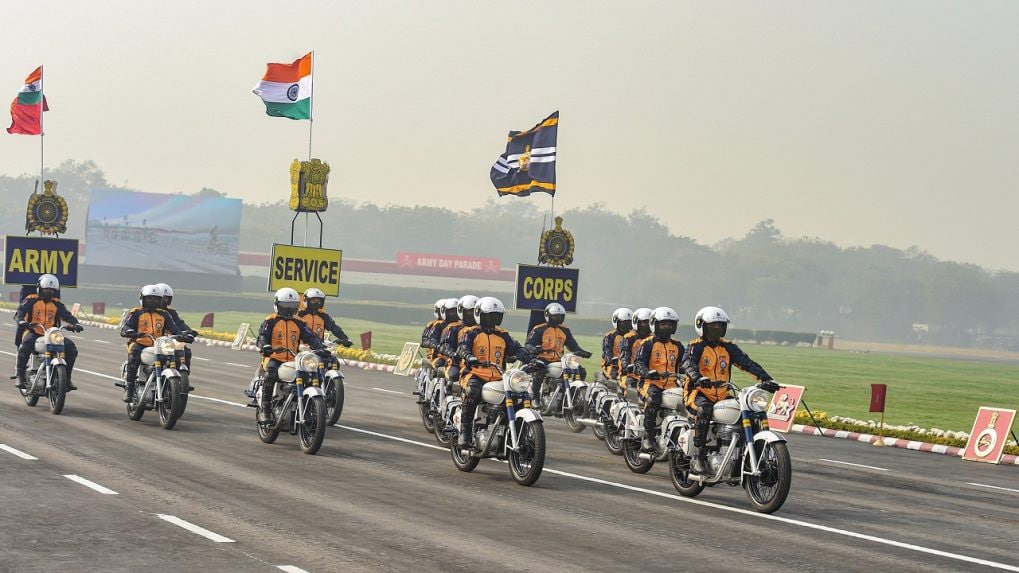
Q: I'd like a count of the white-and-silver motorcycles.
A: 14